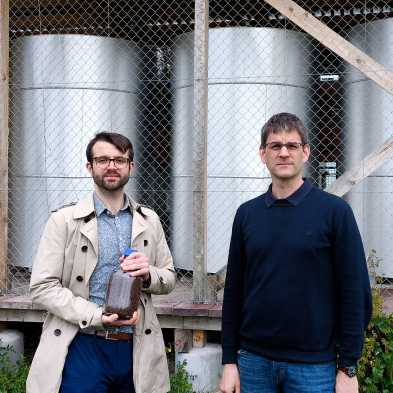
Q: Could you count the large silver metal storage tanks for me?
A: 3